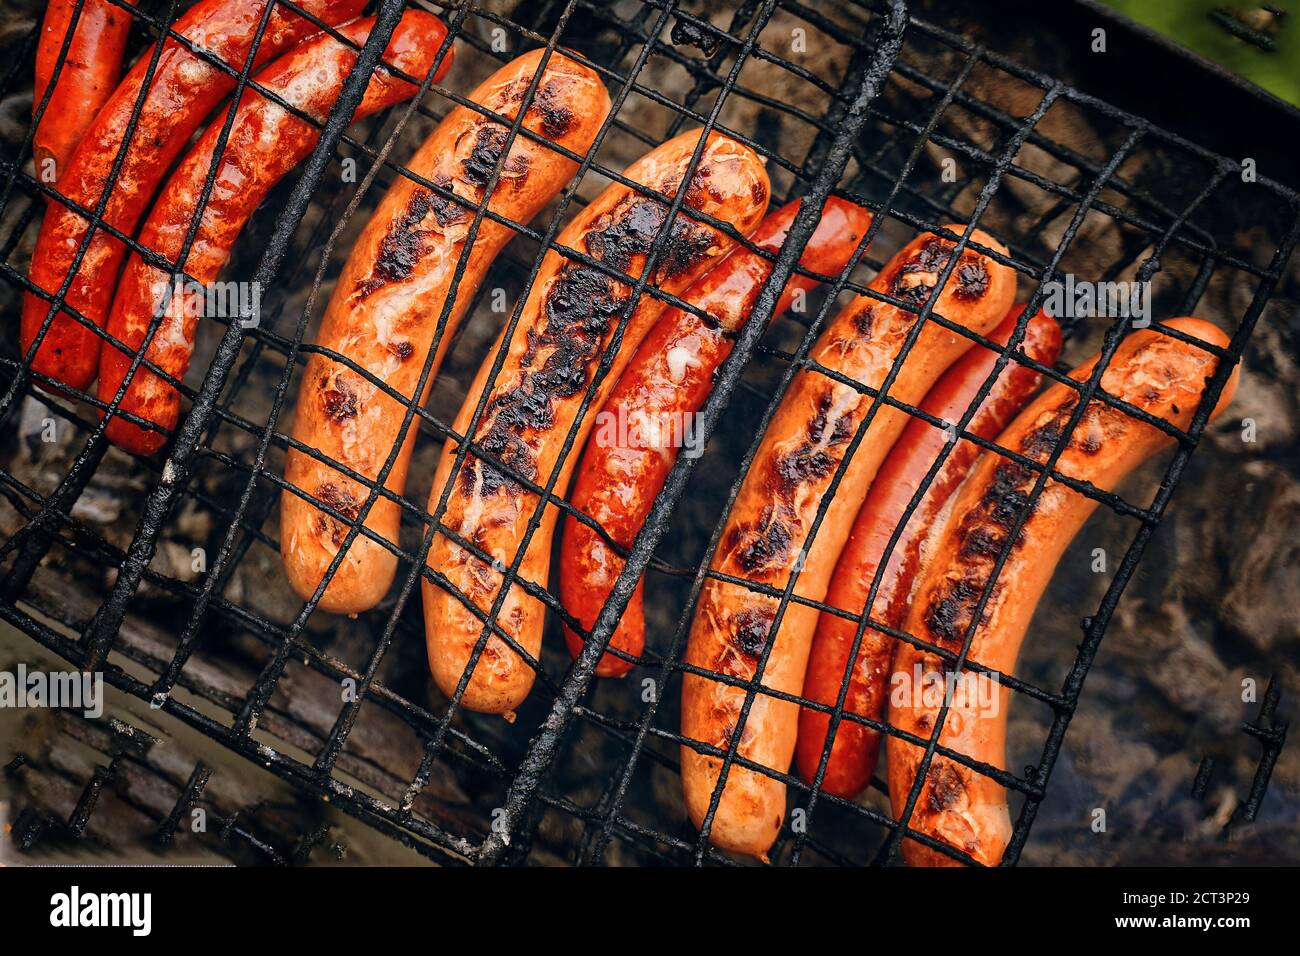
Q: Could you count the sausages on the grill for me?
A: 9